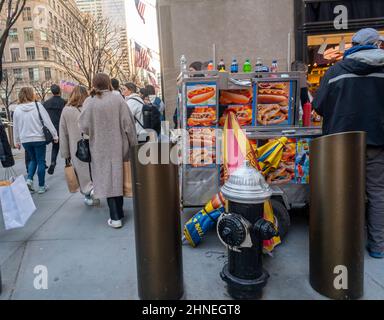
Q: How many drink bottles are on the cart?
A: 6